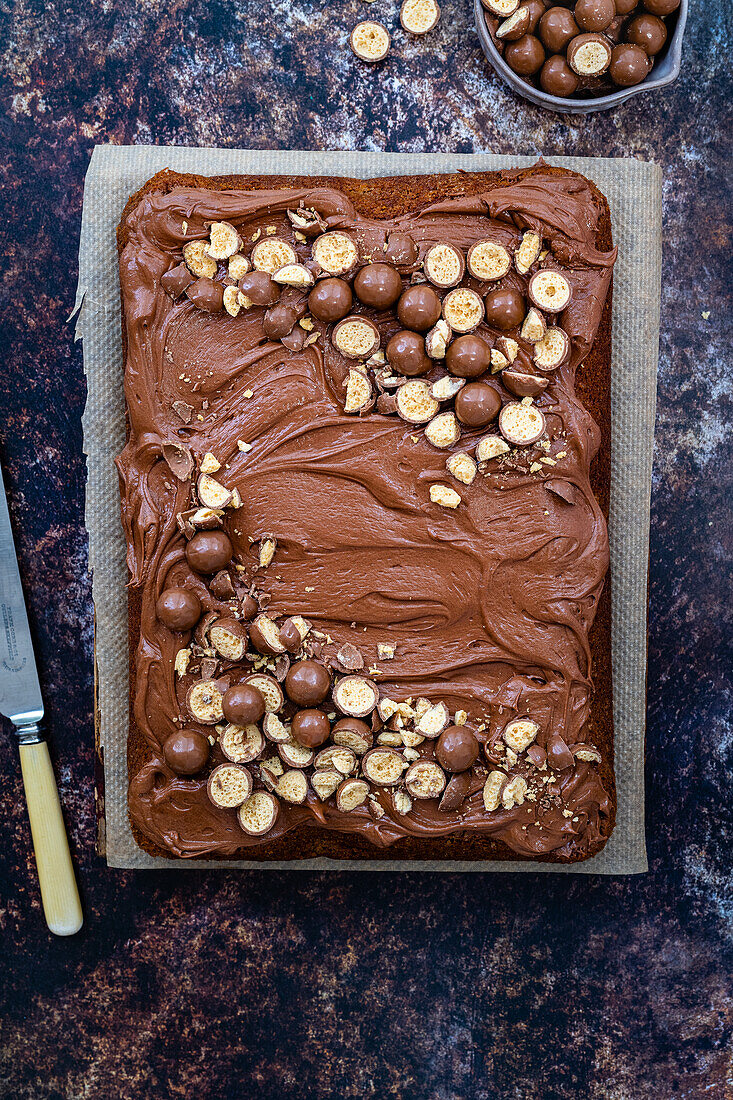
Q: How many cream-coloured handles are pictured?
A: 1